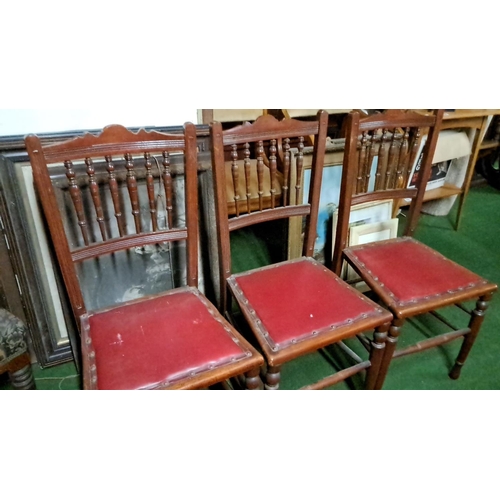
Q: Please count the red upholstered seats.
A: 3